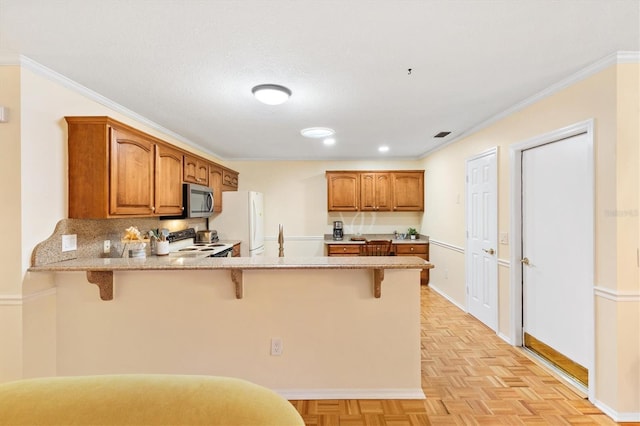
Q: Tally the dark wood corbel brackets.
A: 3